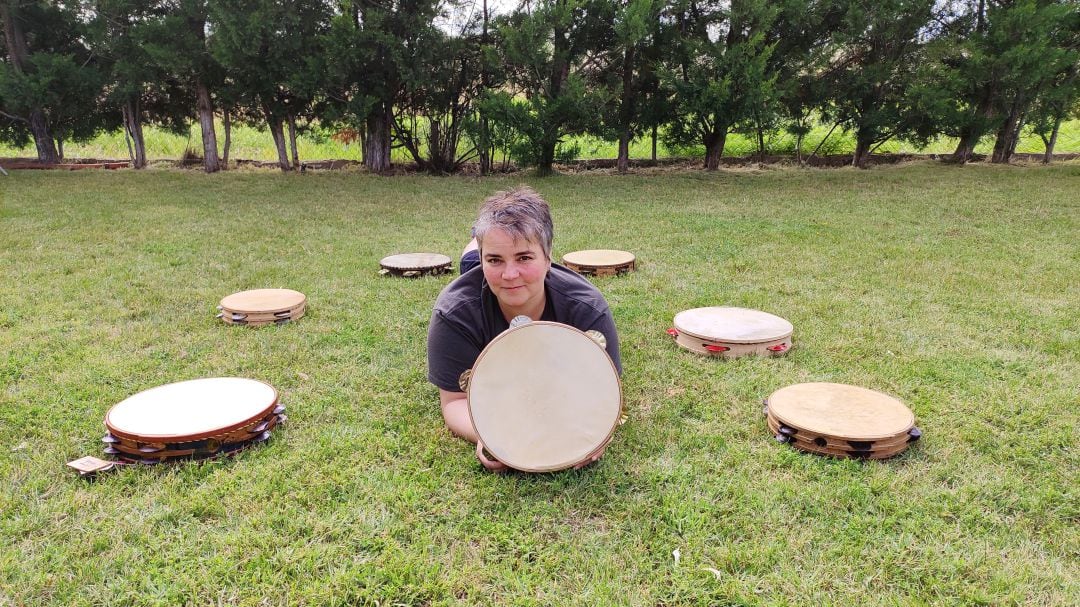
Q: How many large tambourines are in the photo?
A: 7